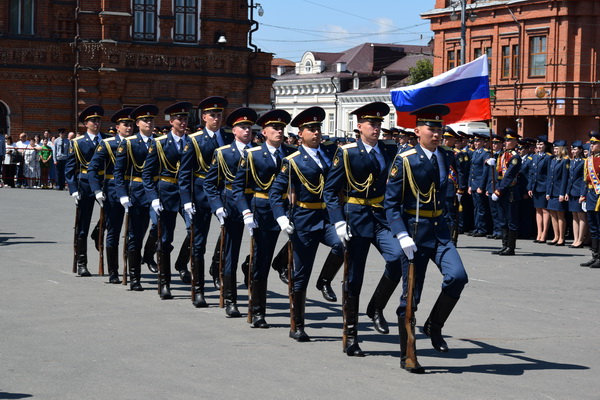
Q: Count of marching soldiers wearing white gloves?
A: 10